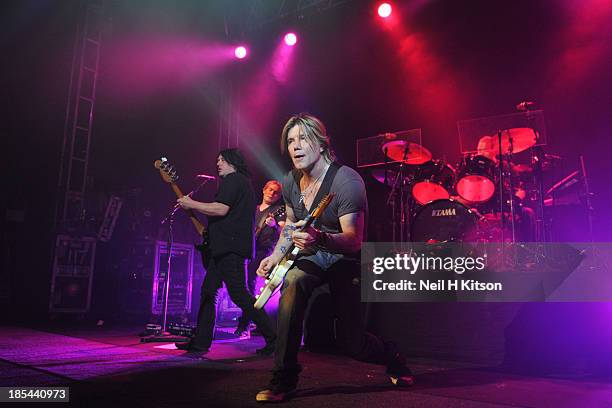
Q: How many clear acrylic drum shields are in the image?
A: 2